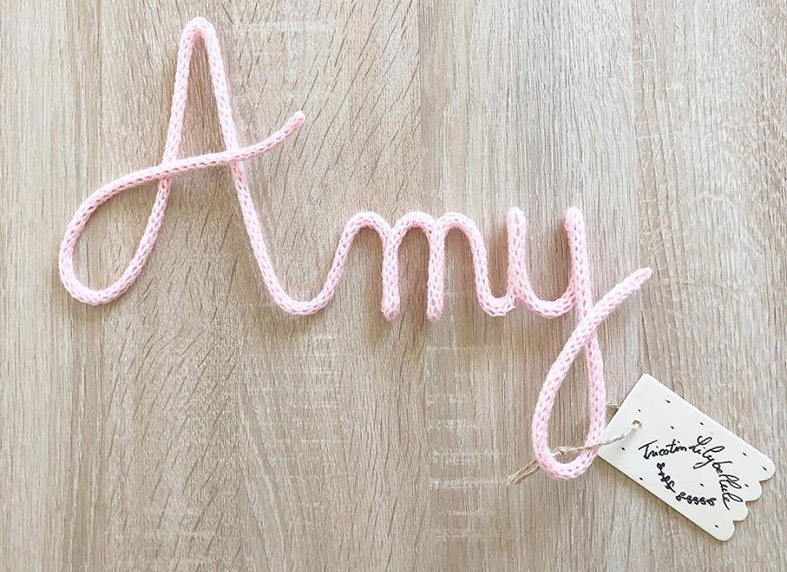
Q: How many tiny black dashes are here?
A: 11